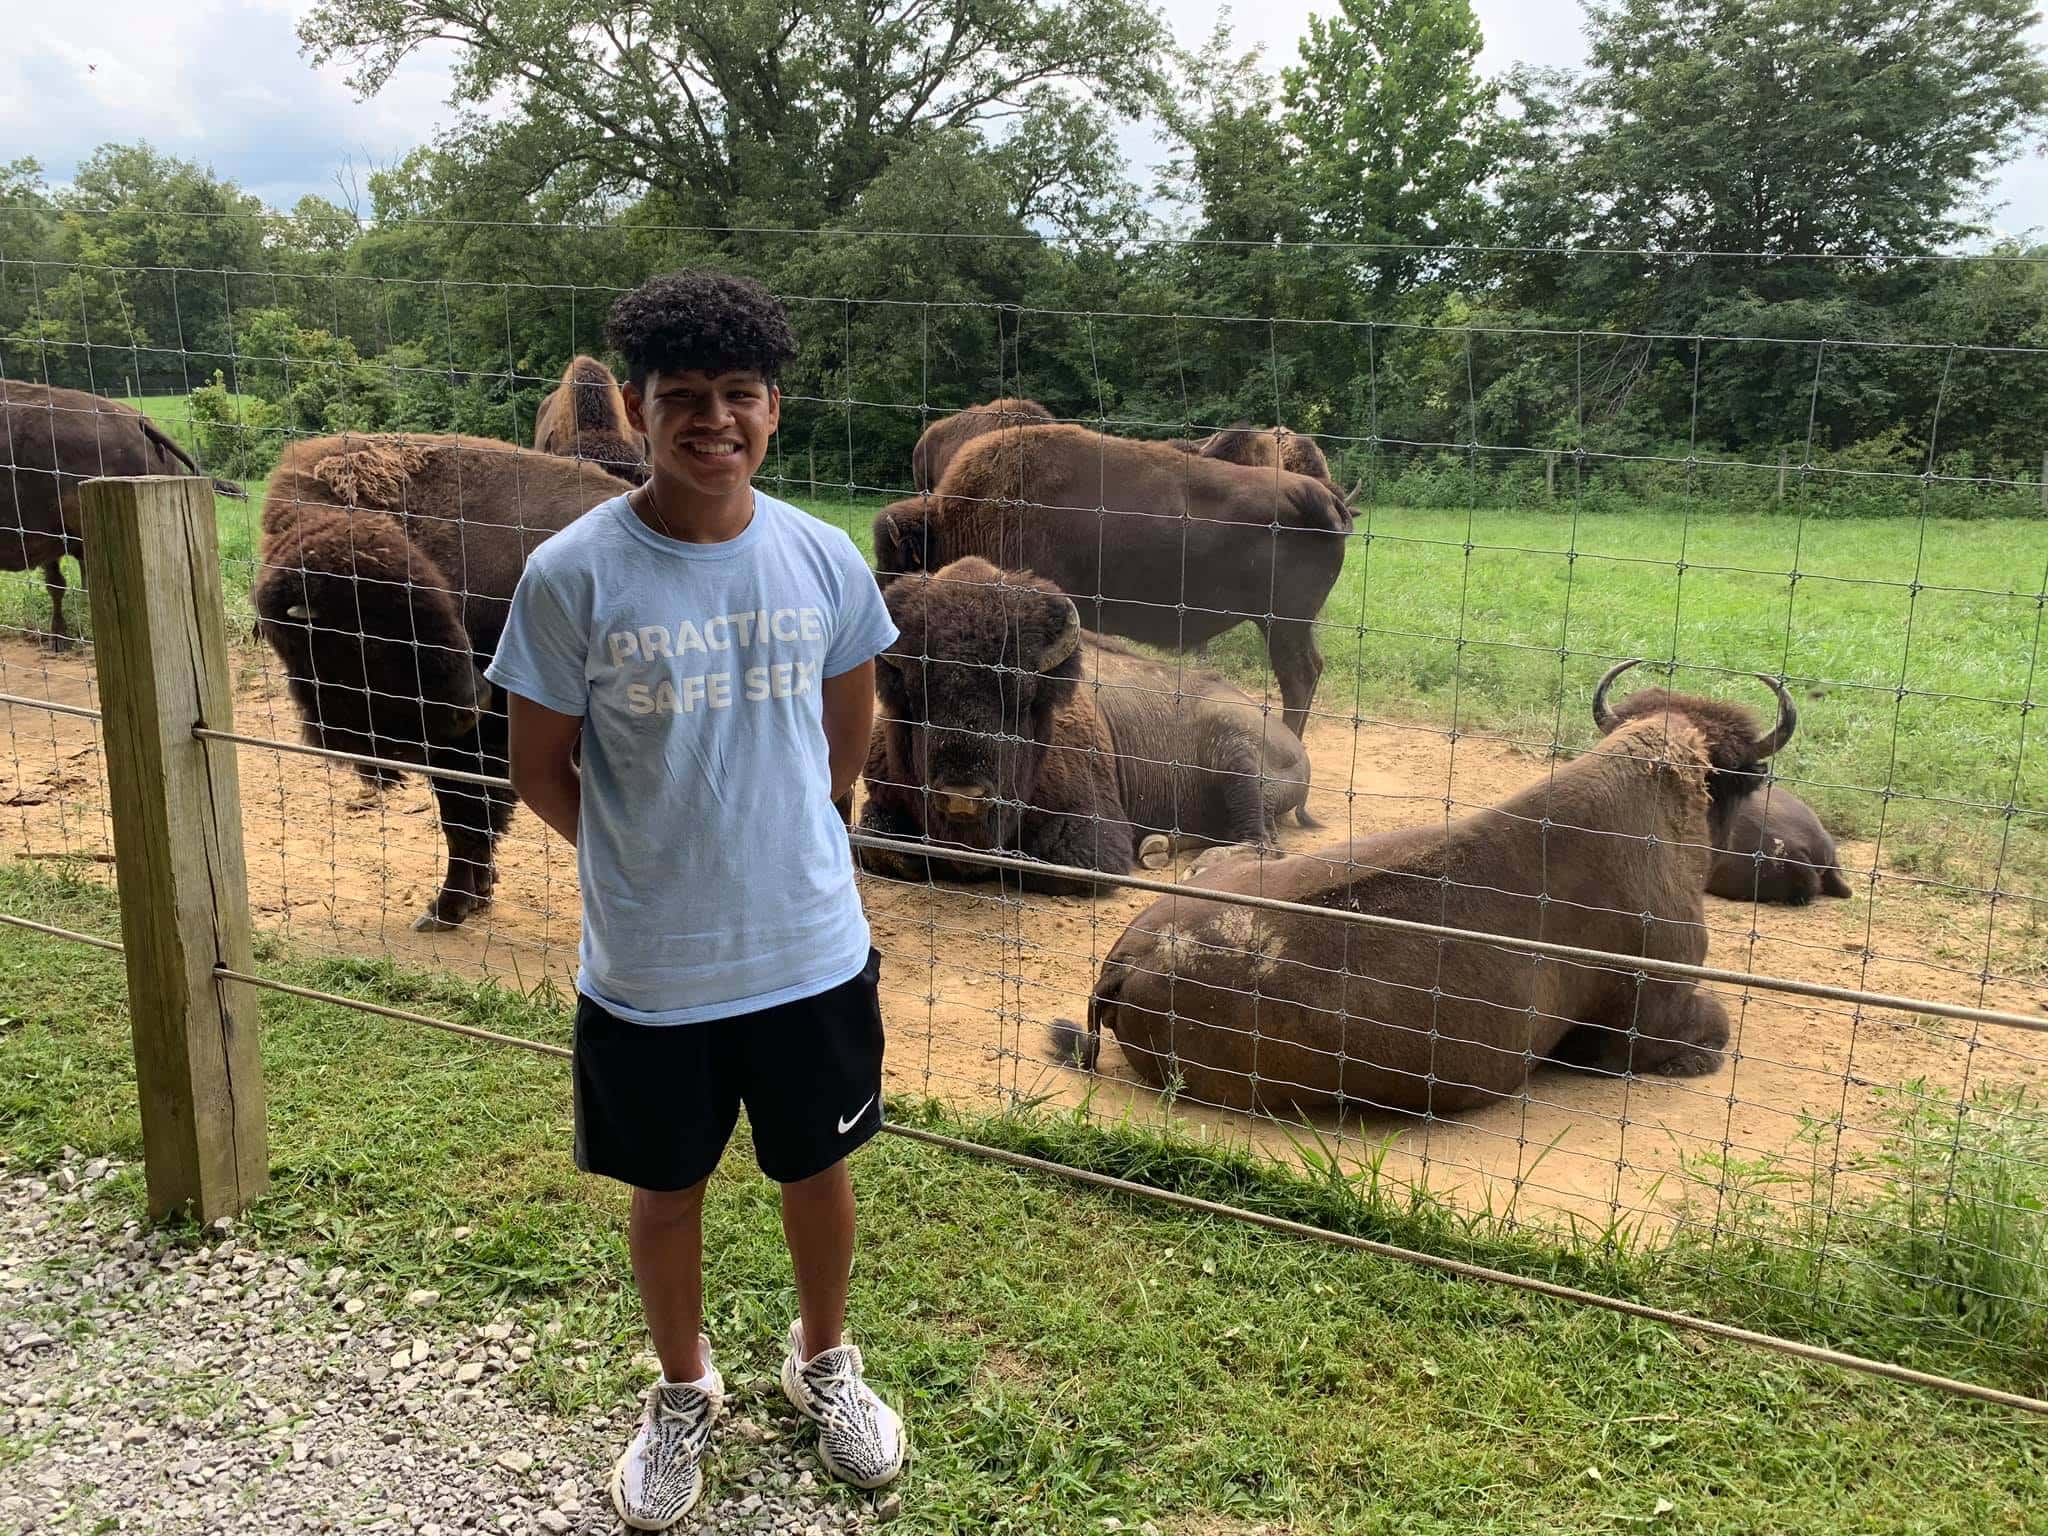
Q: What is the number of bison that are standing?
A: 6